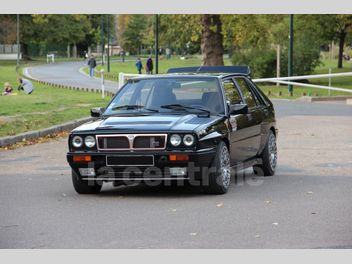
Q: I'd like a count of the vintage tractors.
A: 0